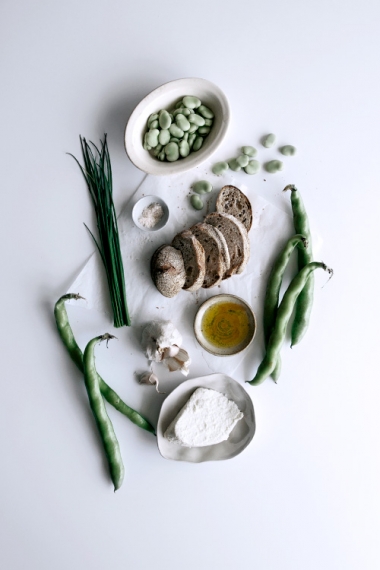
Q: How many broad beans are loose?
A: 10